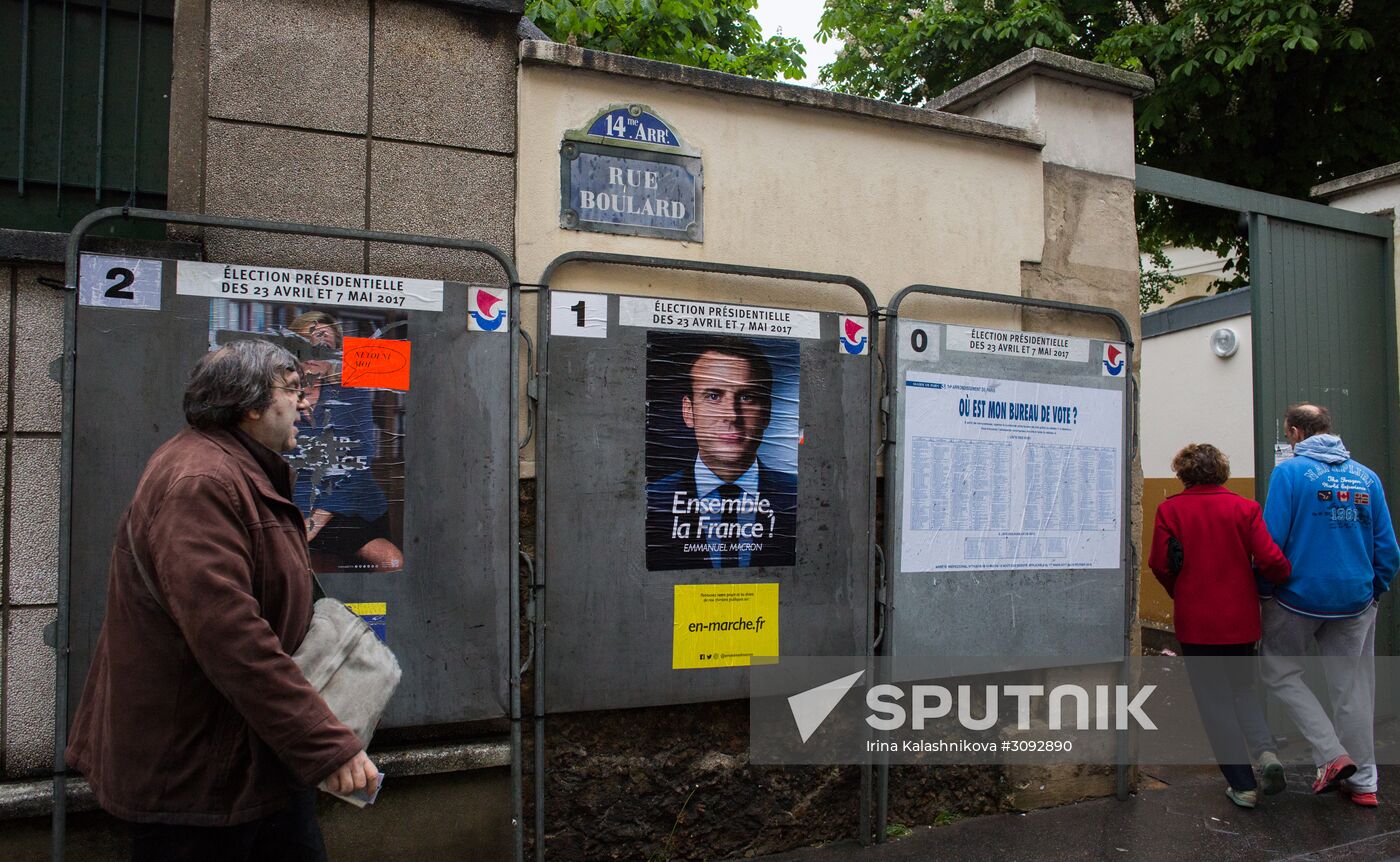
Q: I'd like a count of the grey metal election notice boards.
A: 3